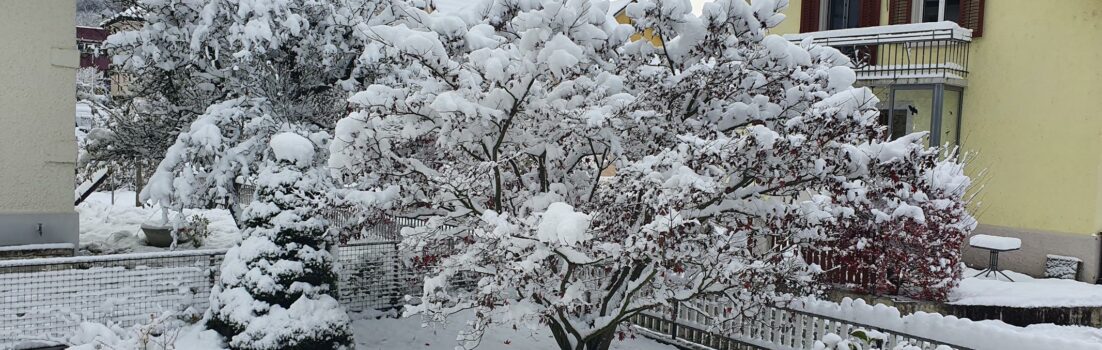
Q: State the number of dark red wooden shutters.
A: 4